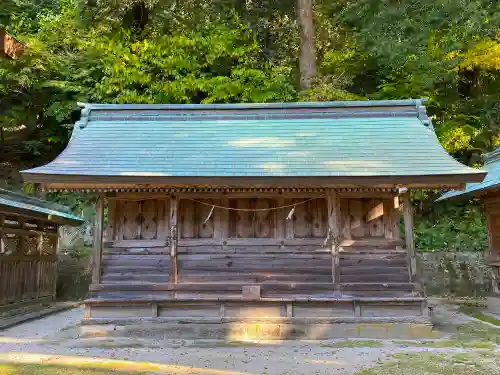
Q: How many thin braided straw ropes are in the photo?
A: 1